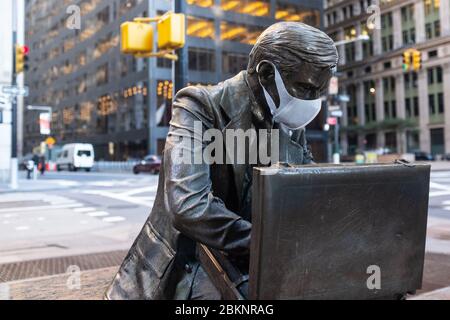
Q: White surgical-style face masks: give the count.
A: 1